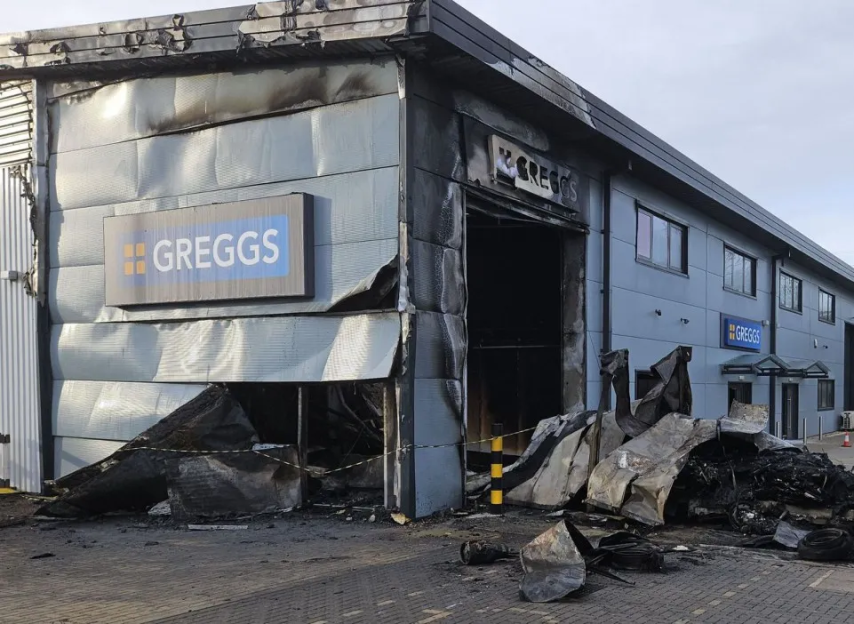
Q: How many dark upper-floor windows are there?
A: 4